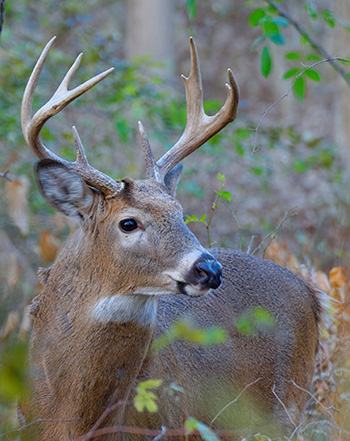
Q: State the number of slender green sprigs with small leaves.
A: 1